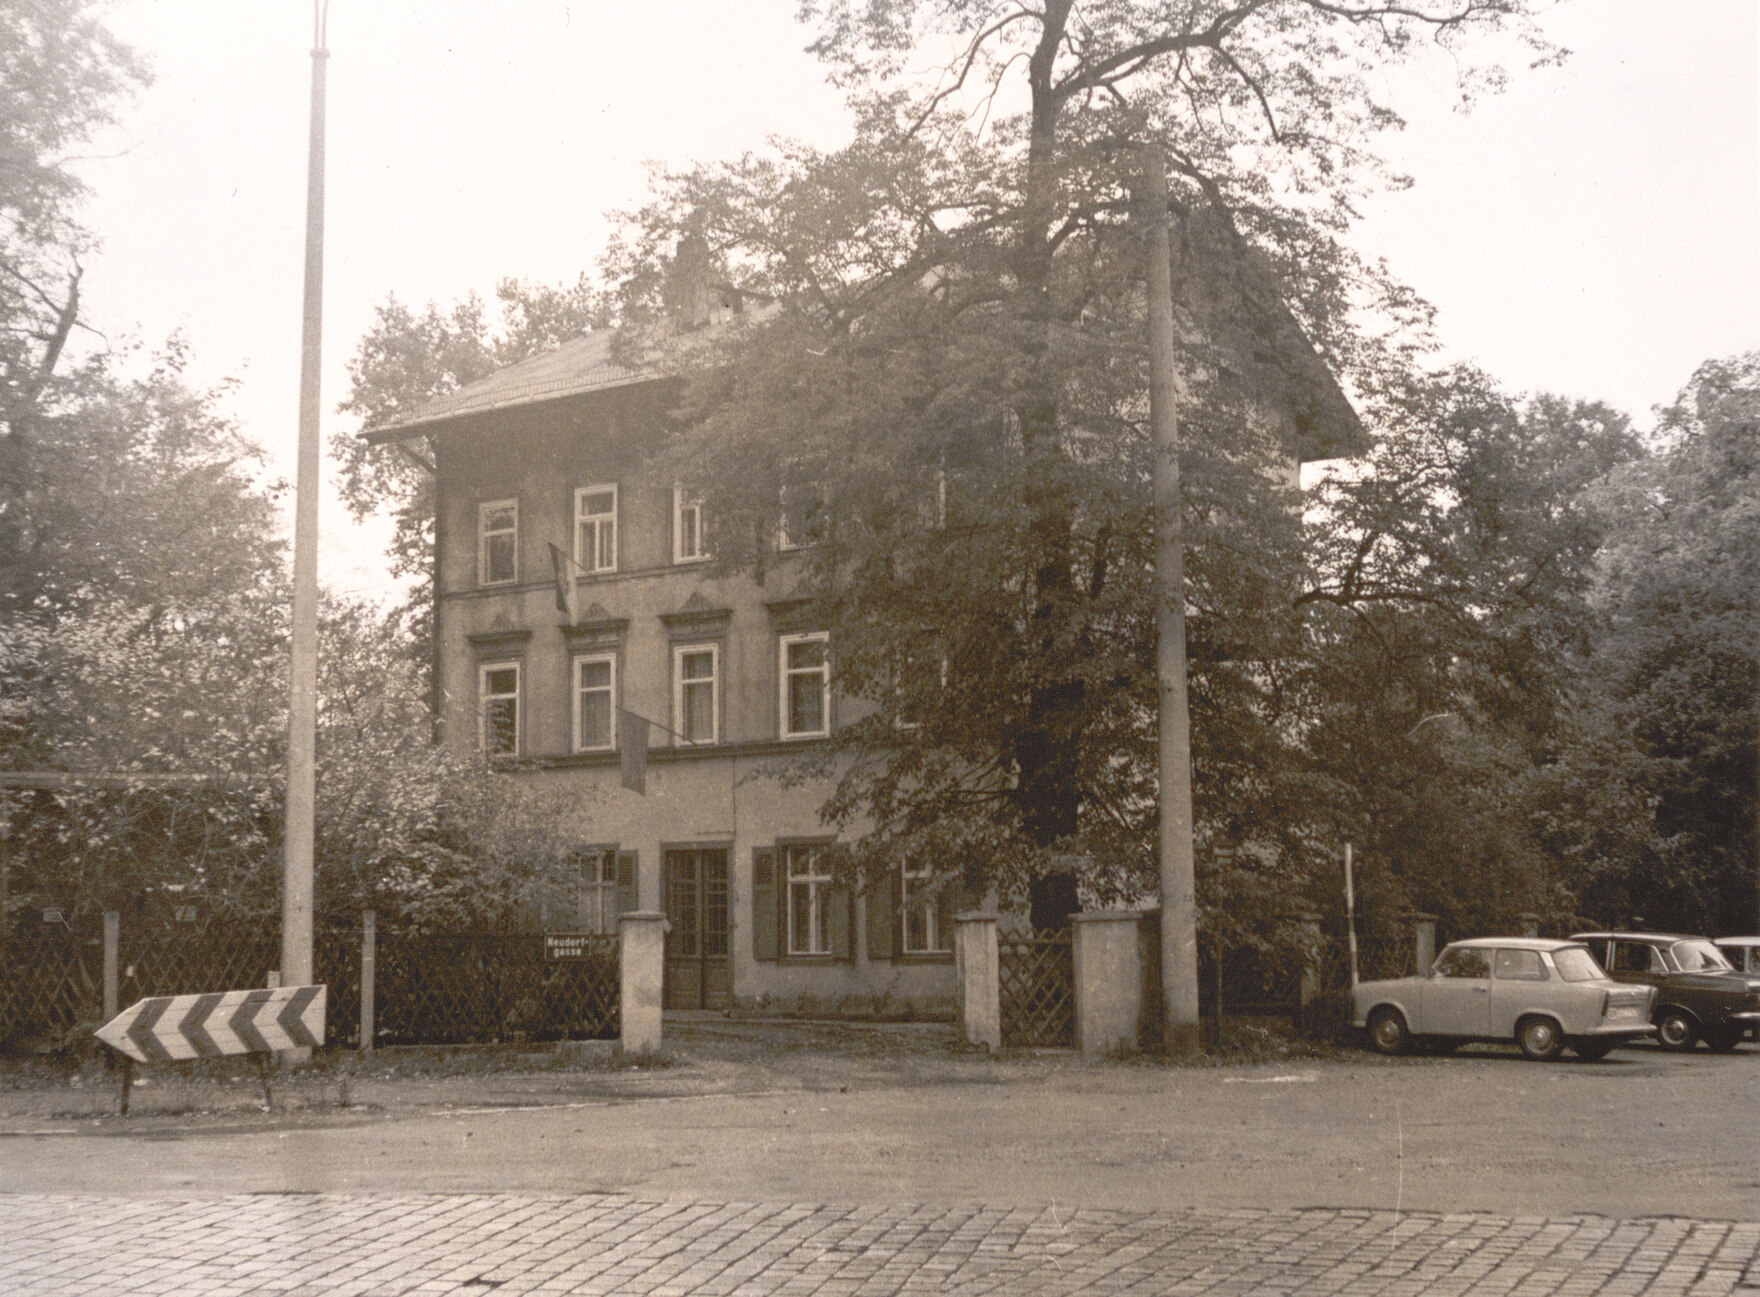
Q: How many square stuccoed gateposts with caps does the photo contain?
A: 3